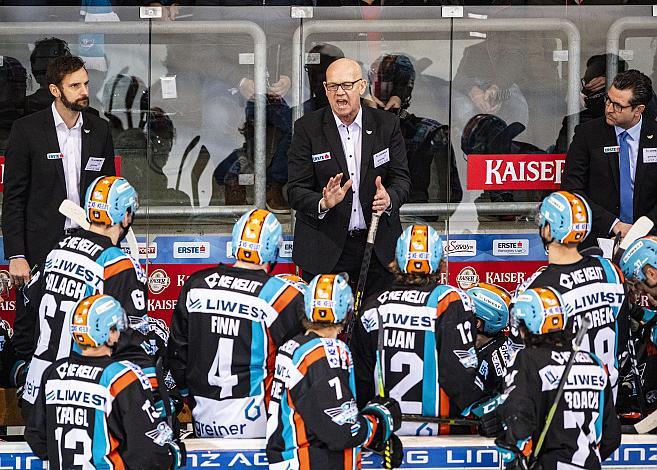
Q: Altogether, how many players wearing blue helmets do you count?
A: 9